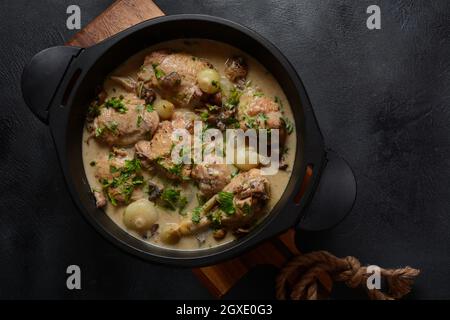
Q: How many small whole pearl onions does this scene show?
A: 5